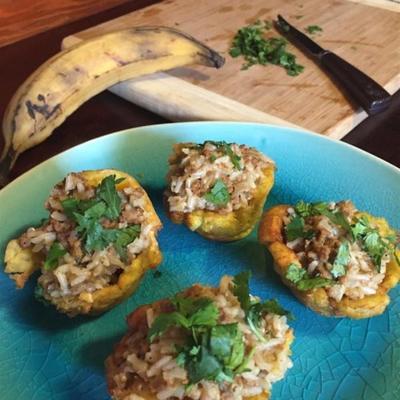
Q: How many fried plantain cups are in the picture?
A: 4